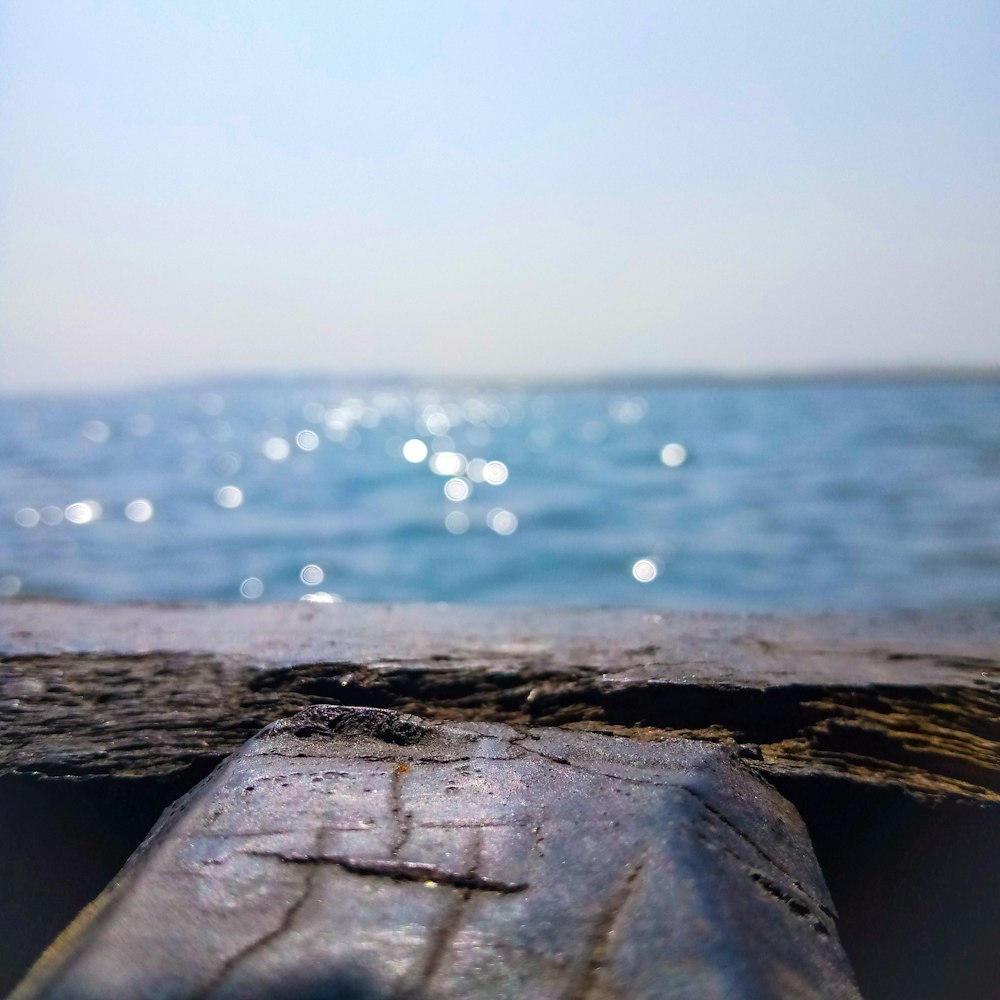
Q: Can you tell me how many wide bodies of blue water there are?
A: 1